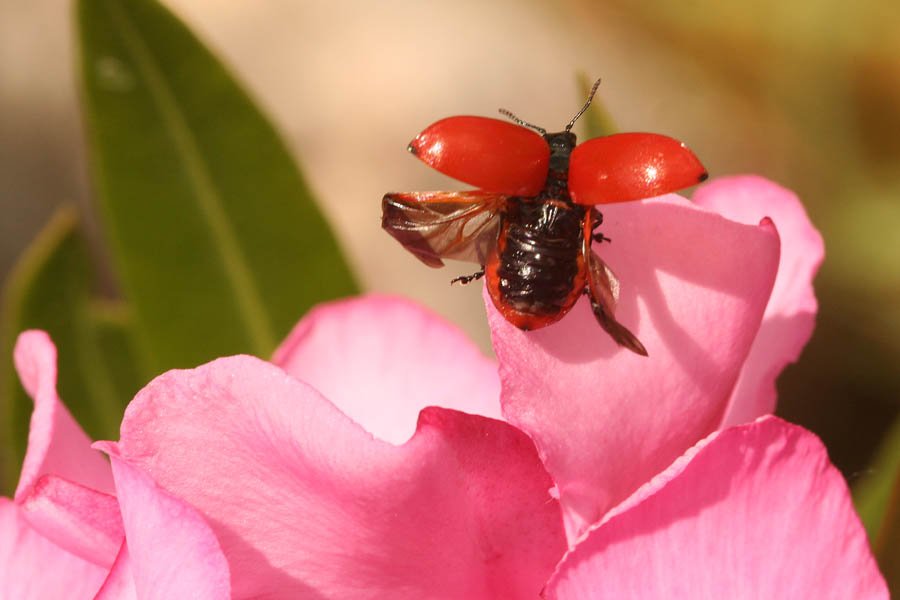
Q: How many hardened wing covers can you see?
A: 2